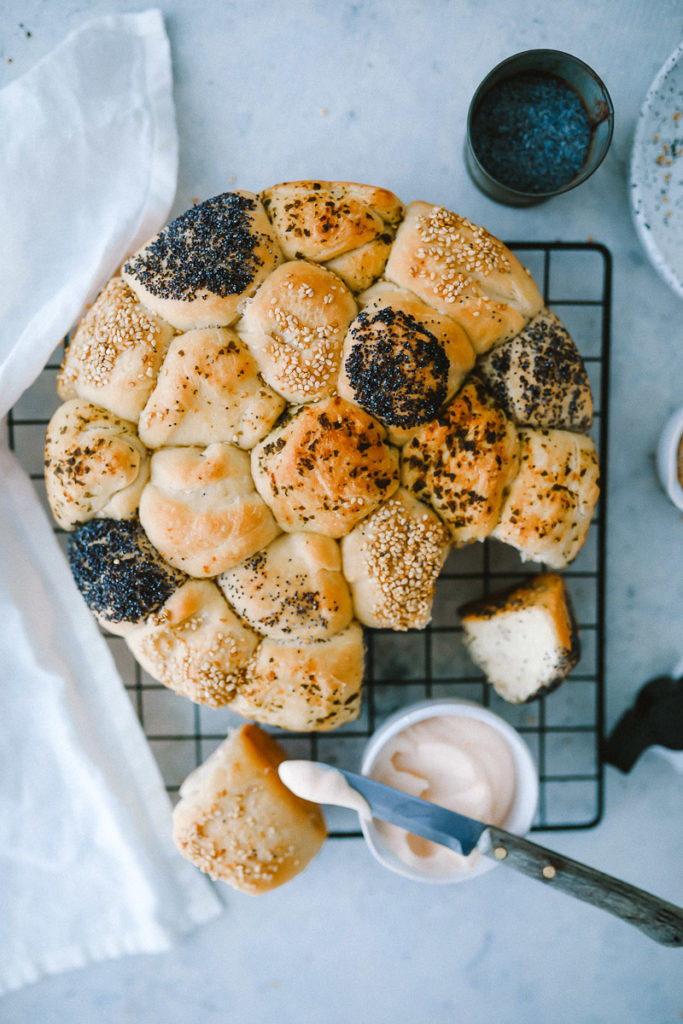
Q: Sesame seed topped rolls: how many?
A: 6